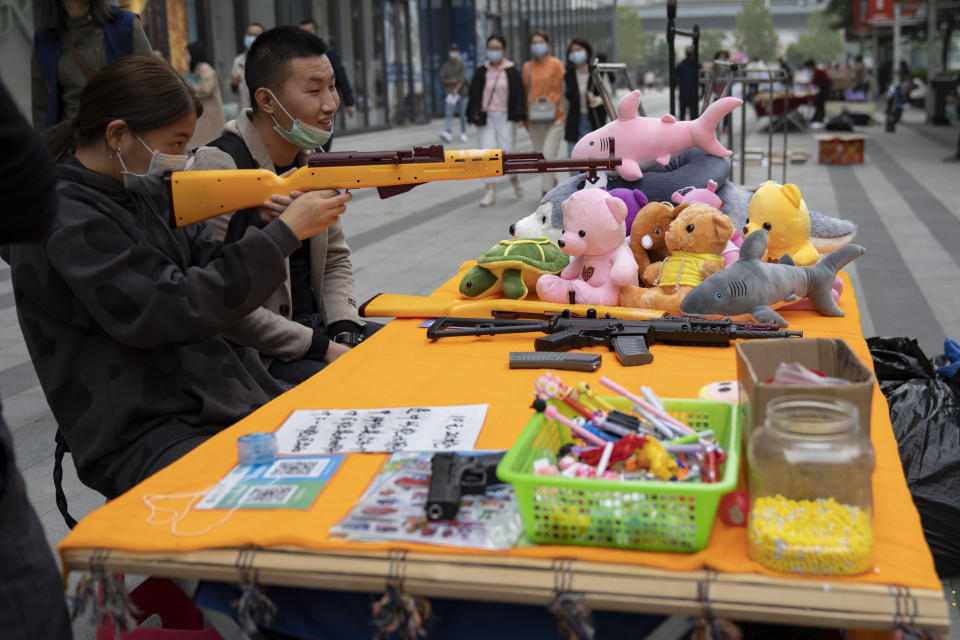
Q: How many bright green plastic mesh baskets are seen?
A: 1